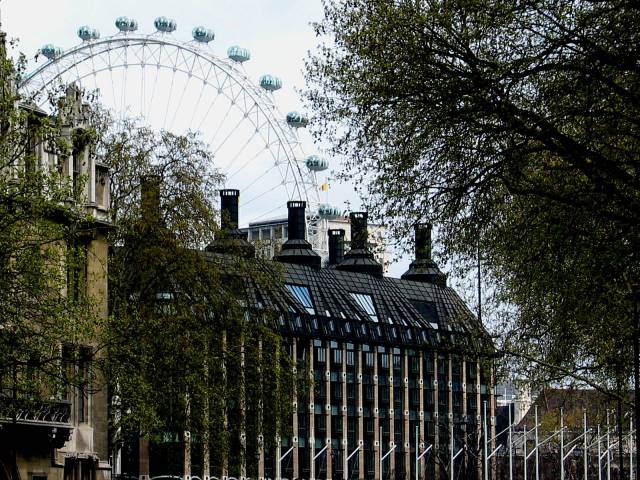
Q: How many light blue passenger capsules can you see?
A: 10